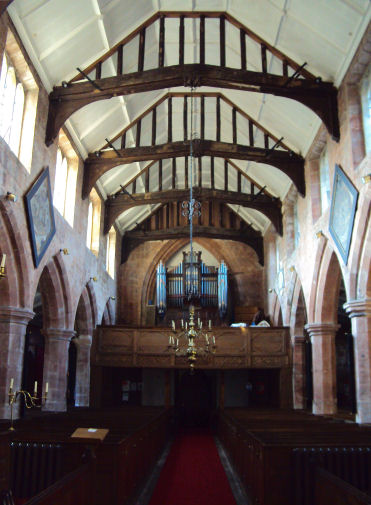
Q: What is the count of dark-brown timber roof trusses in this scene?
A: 4